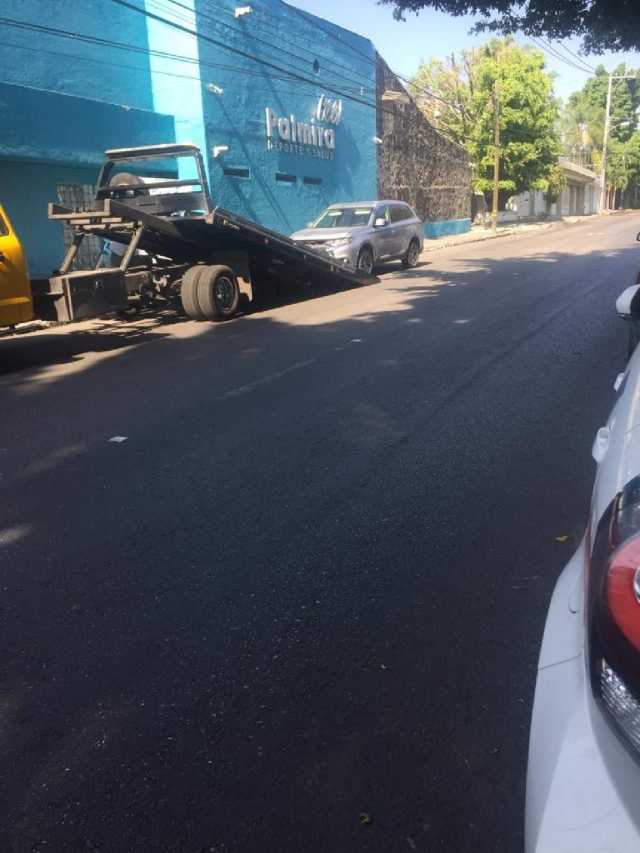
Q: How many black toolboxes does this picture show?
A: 1